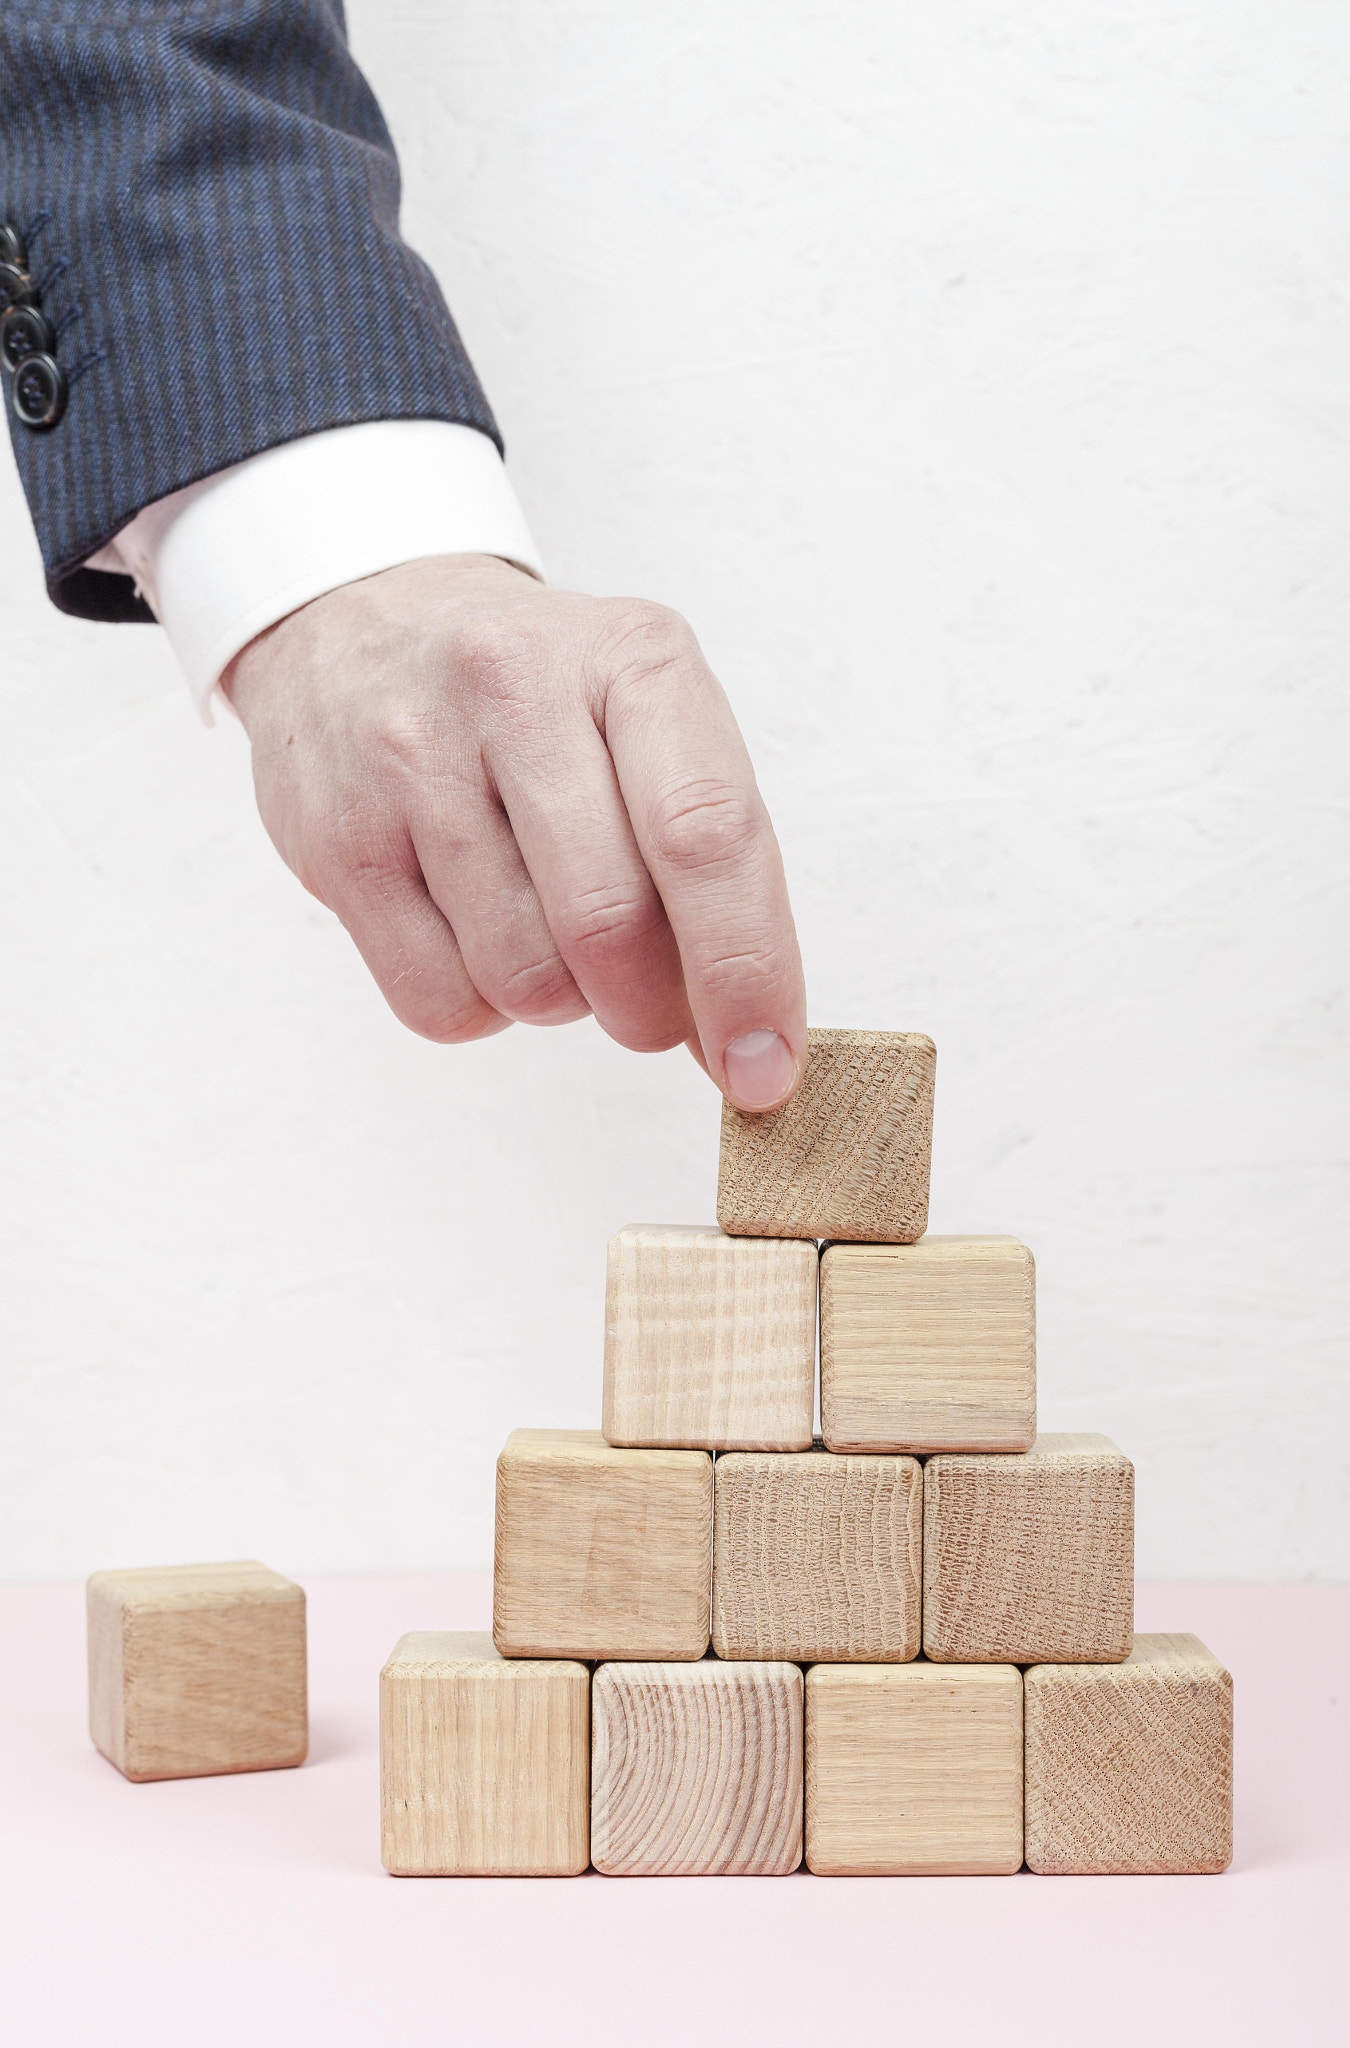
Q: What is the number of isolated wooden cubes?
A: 1